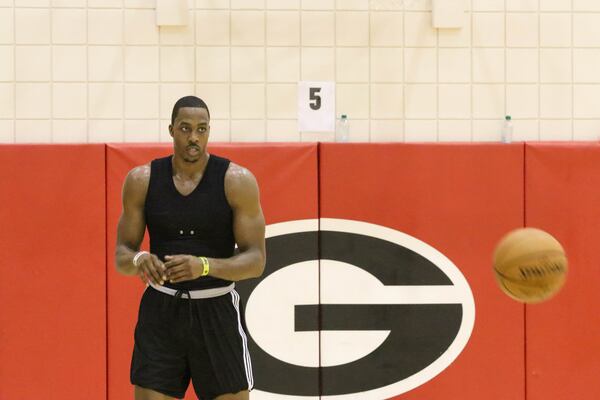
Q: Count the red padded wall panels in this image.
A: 4